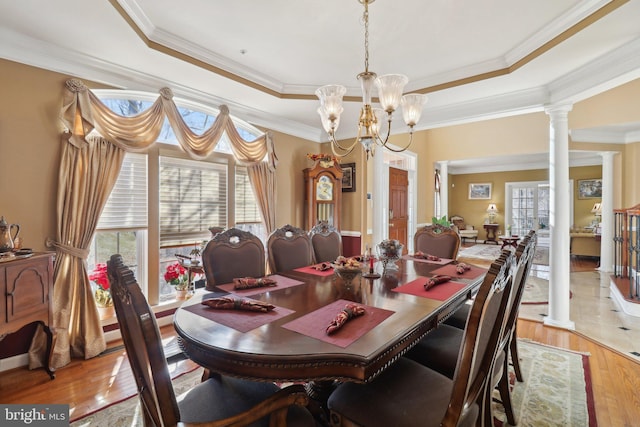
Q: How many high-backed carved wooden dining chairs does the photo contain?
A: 8